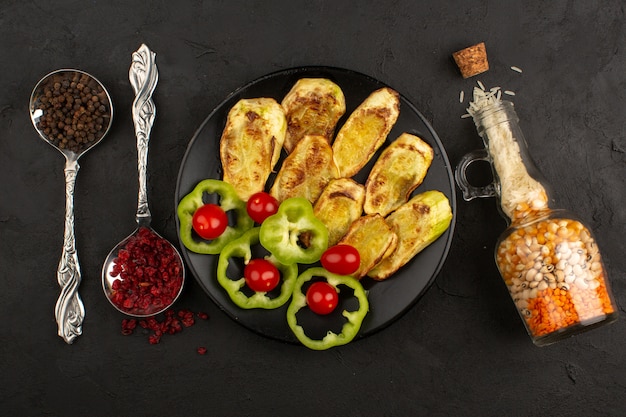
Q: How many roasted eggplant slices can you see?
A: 8